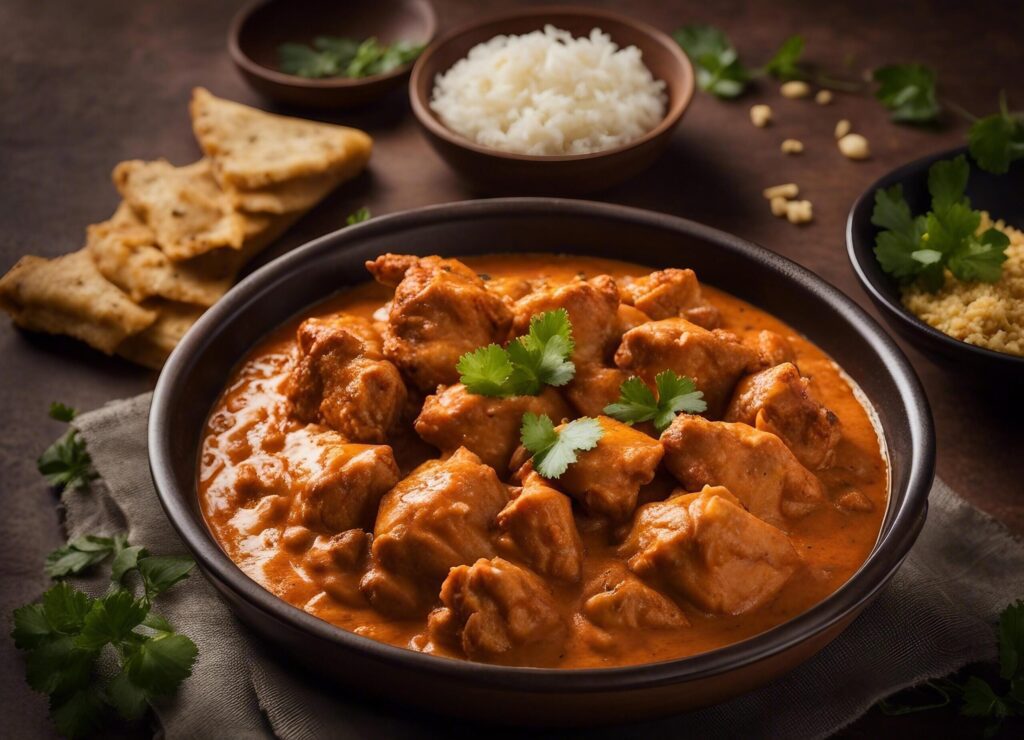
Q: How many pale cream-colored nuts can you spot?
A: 9